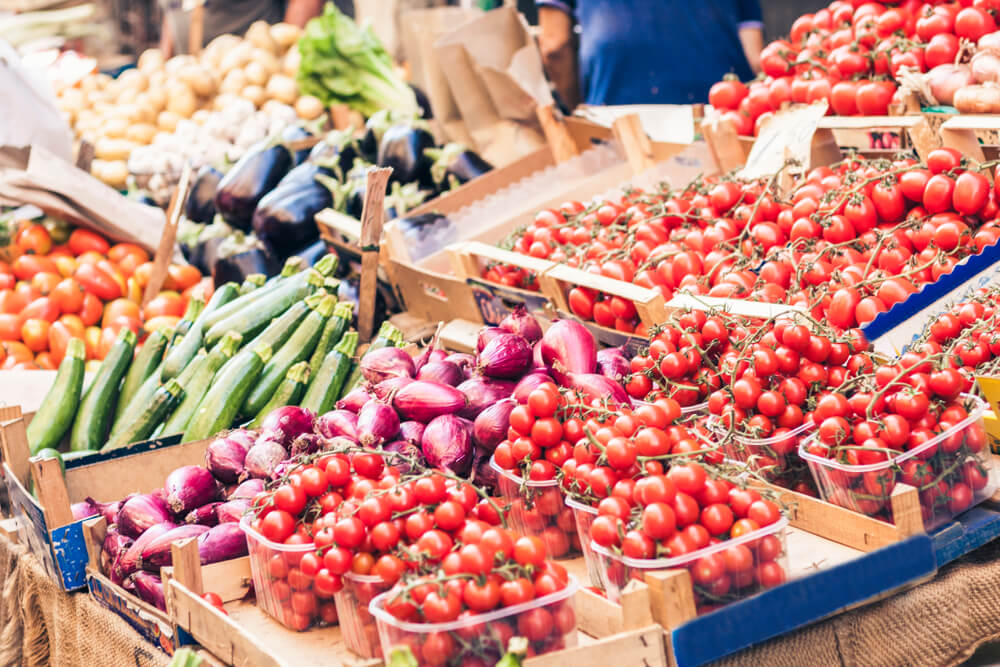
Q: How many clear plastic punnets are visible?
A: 9